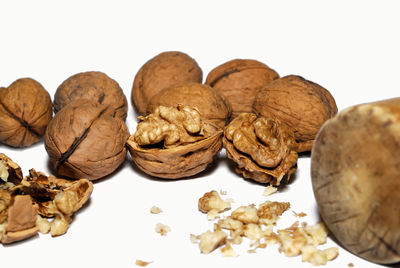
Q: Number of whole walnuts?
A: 7